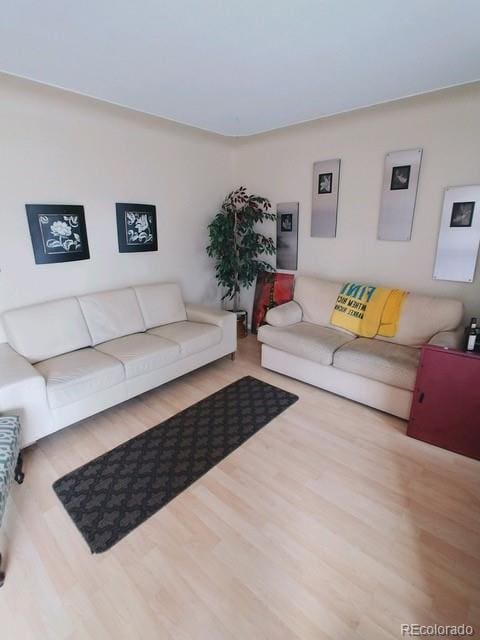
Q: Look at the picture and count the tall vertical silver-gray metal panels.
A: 4